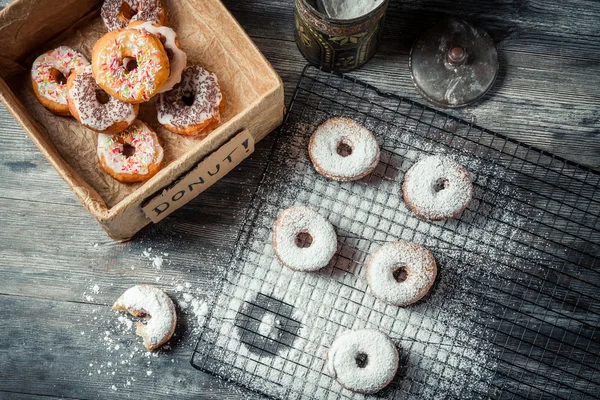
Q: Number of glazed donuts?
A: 7